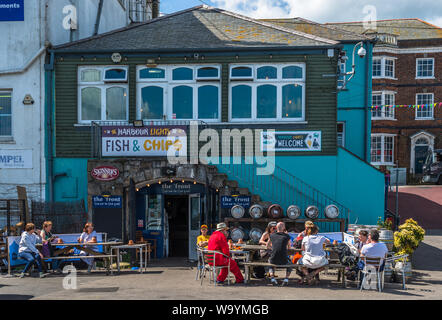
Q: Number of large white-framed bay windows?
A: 3